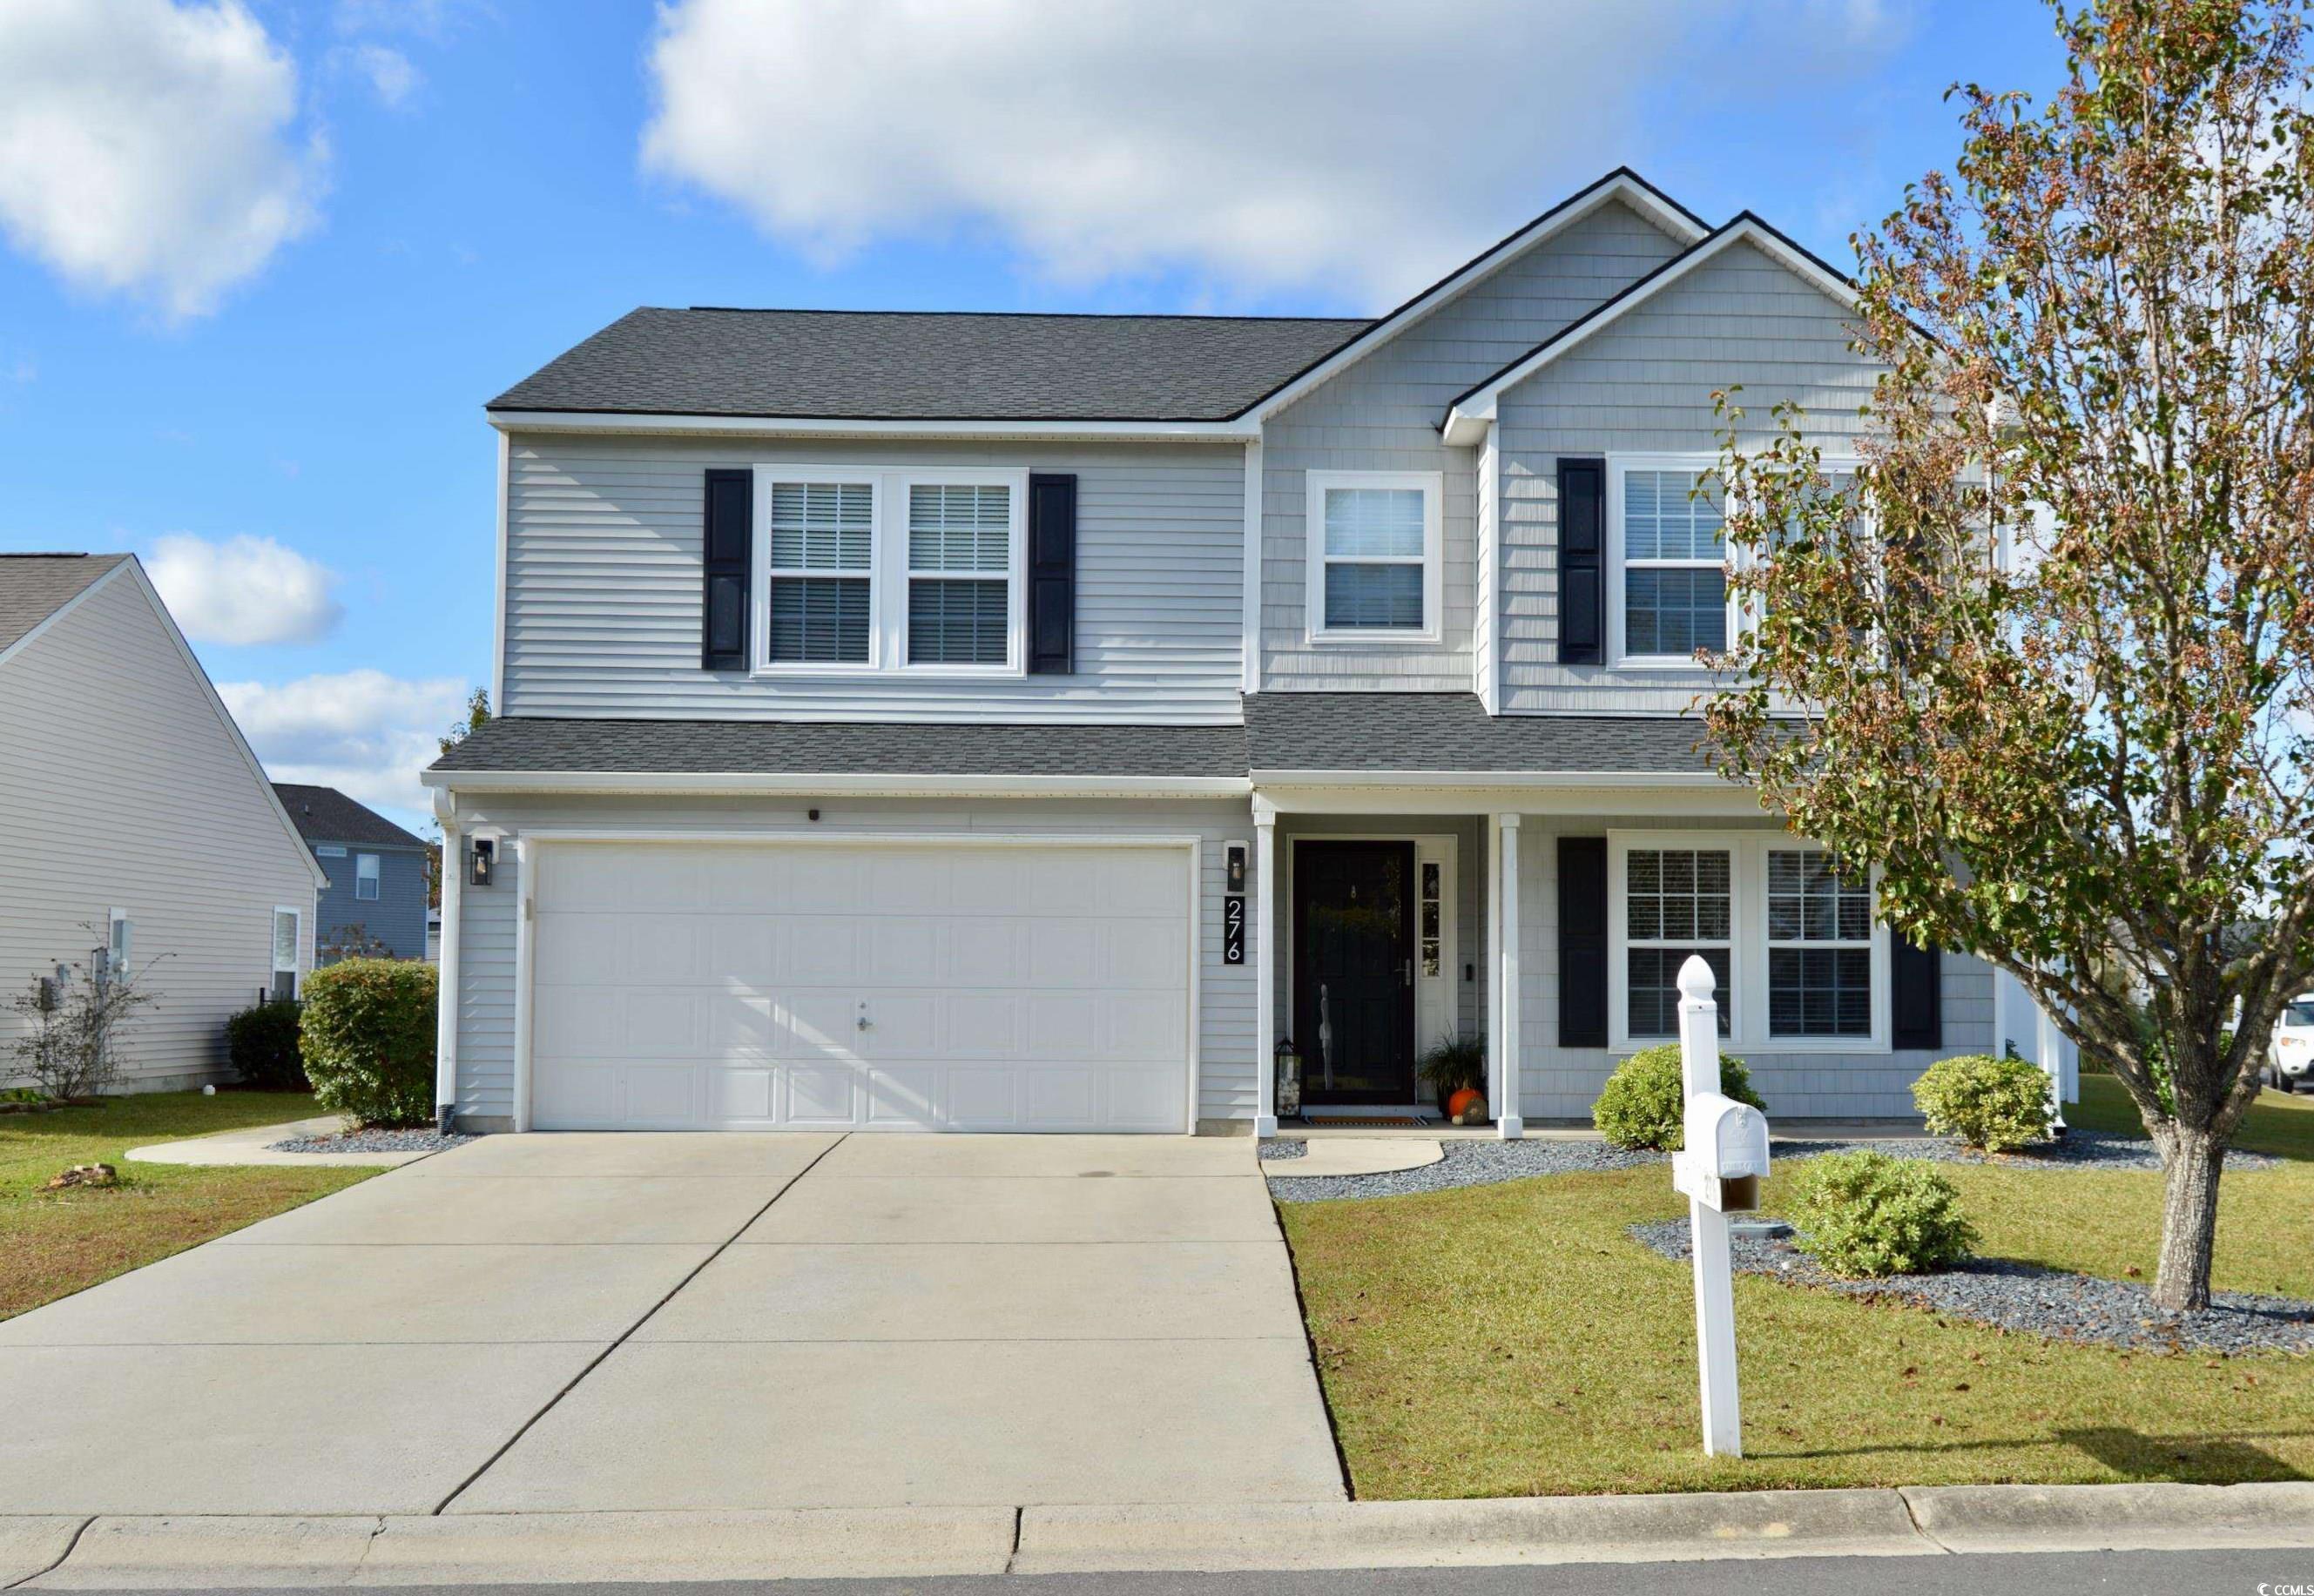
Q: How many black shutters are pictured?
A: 6